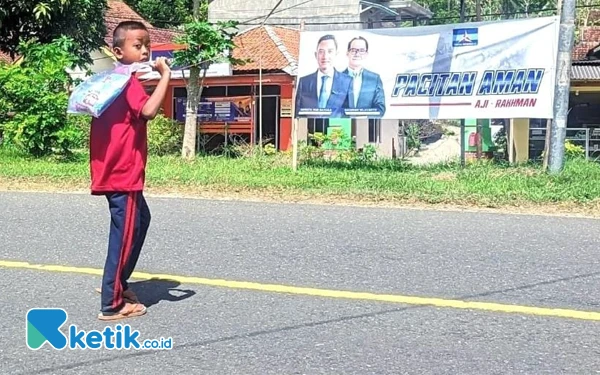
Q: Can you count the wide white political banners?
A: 1